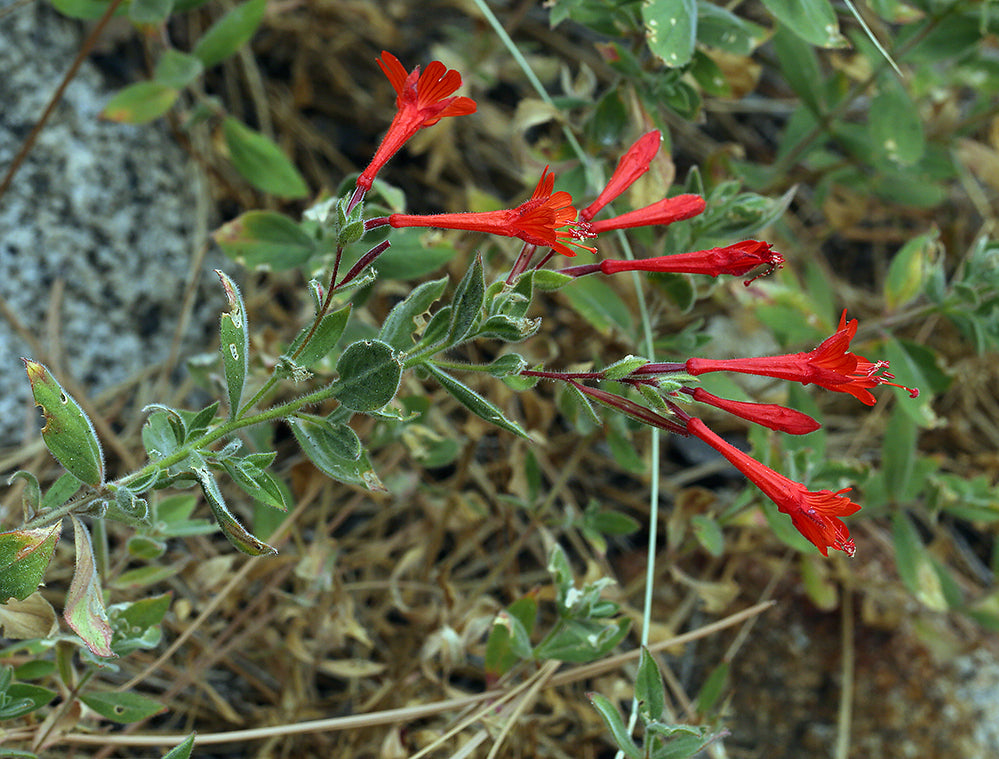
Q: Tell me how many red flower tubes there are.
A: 8